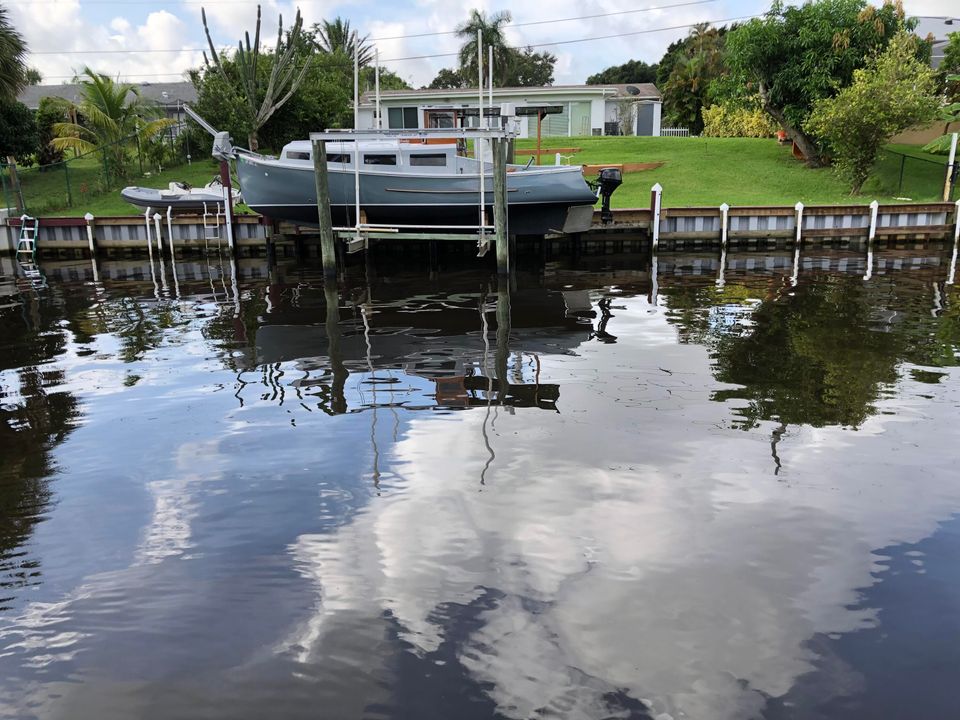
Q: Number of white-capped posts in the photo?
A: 8